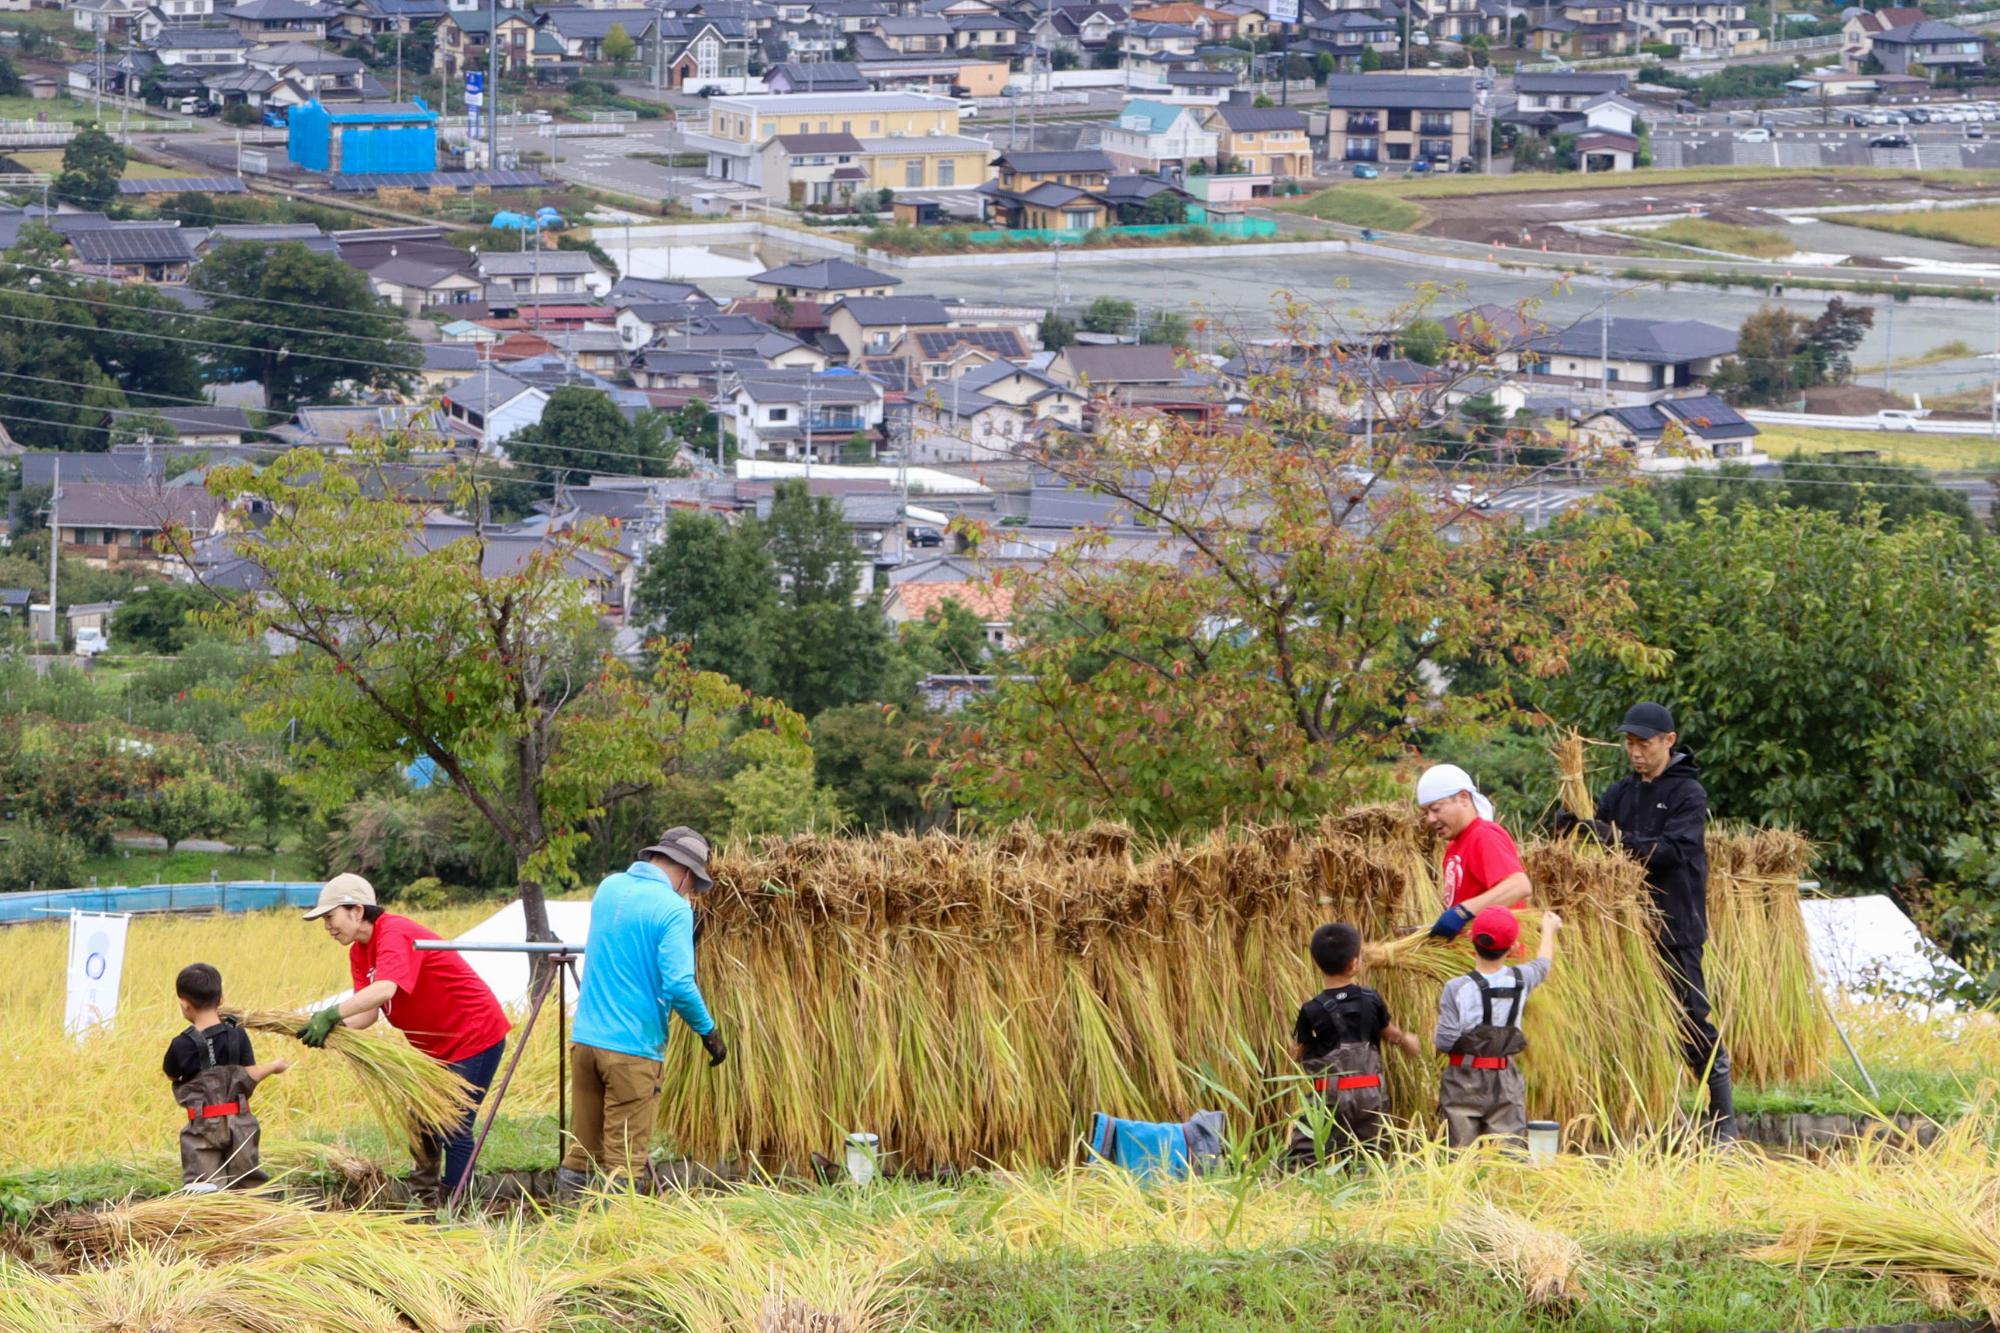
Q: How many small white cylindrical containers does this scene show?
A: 2